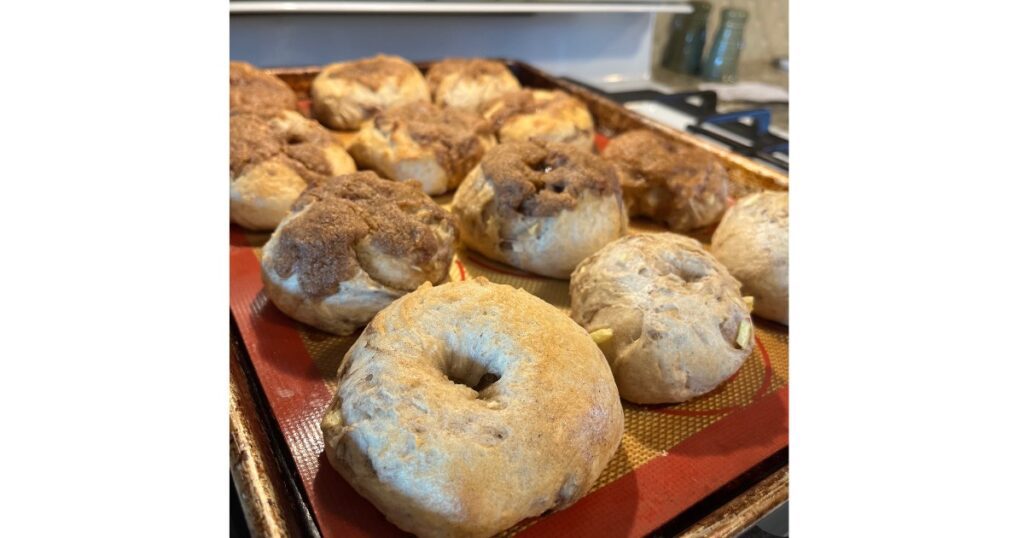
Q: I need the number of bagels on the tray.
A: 12